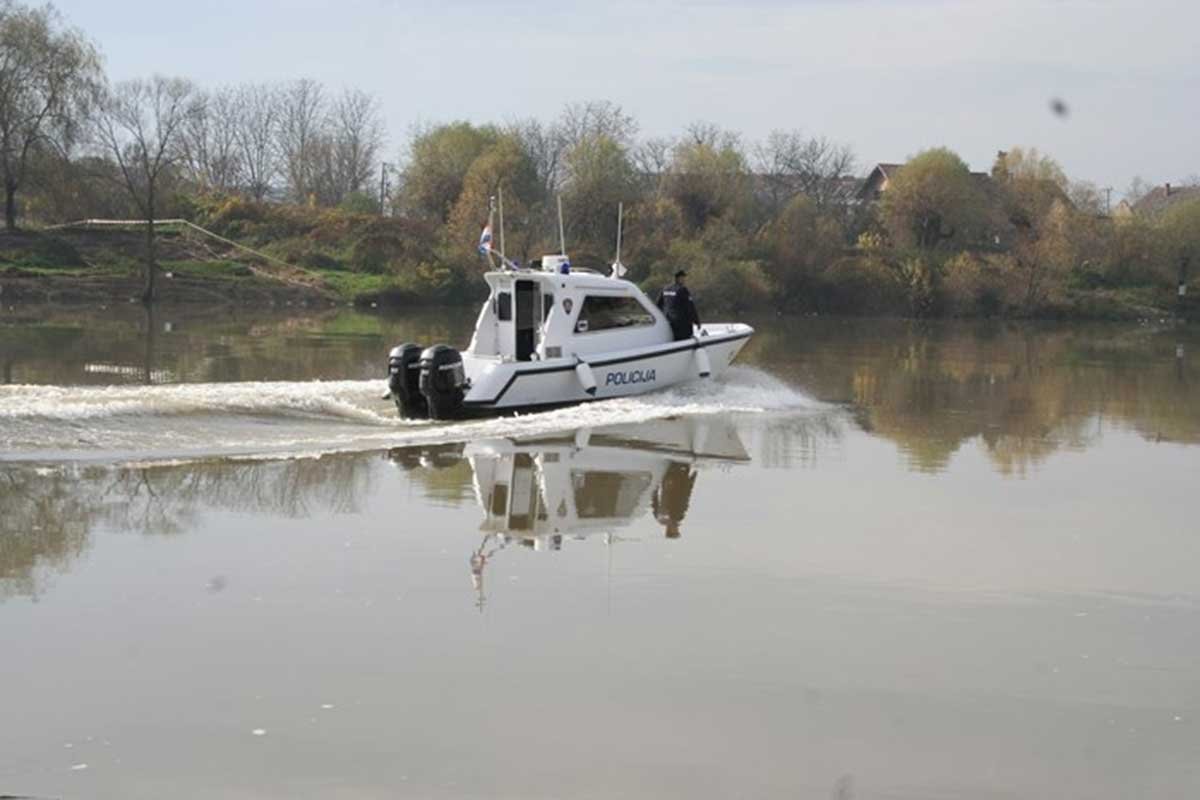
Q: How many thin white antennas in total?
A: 3